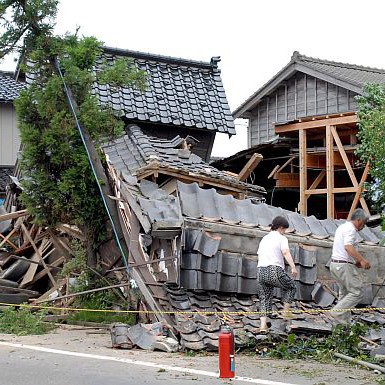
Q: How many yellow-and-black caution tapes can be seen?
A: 1